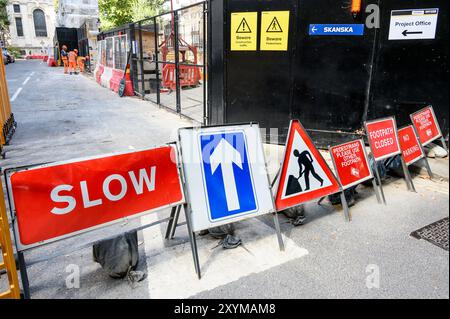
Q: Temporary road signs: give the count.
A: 7